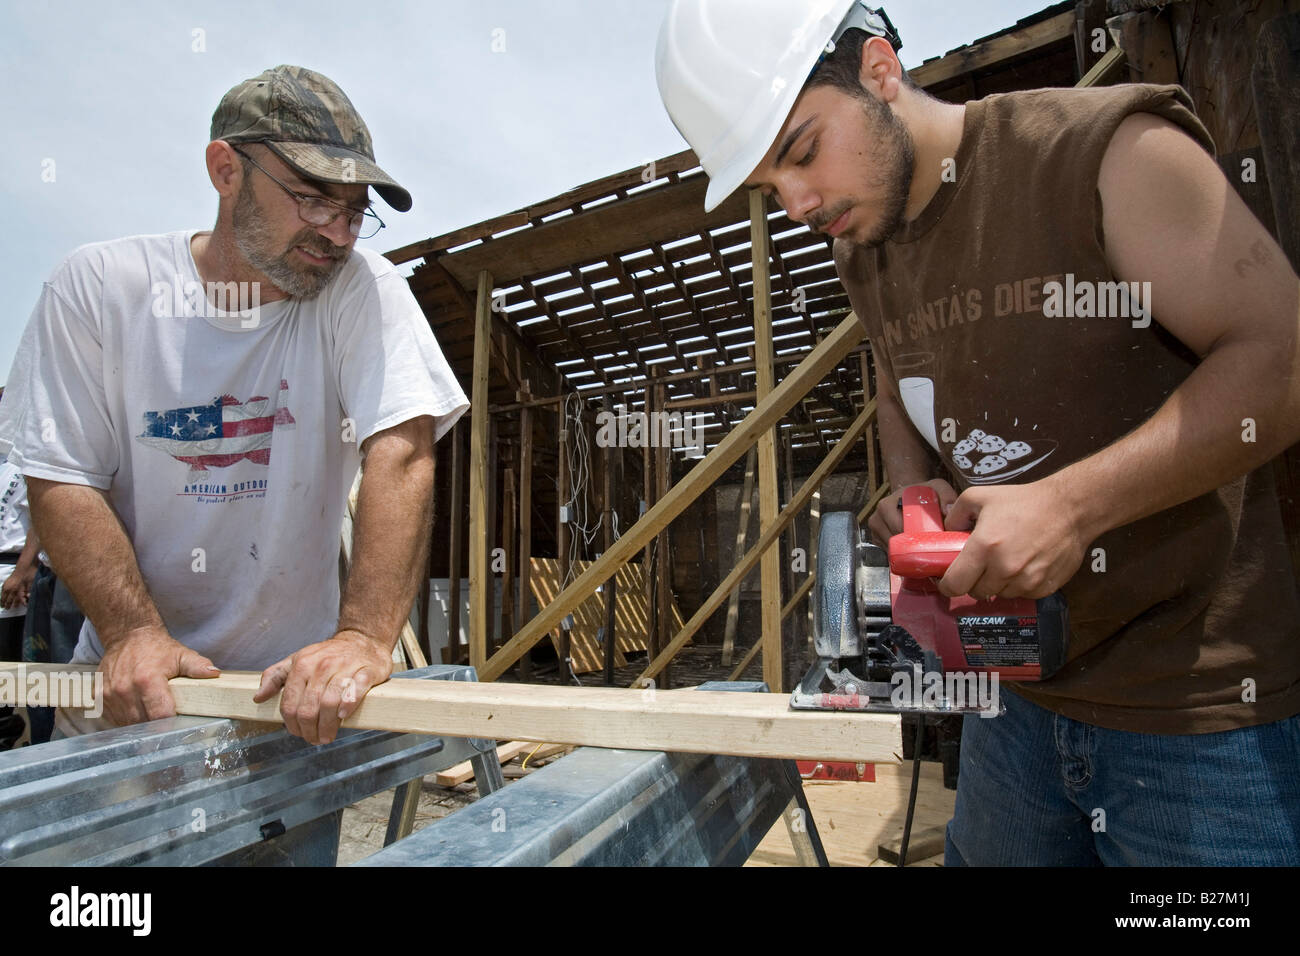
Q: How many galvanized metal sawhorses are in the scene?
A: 2